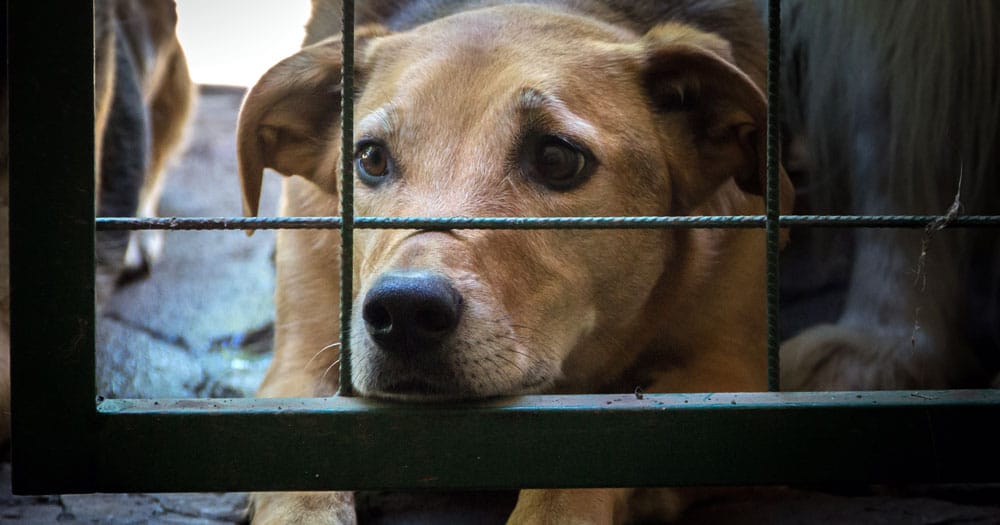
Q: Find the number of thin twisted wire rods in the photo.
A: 3